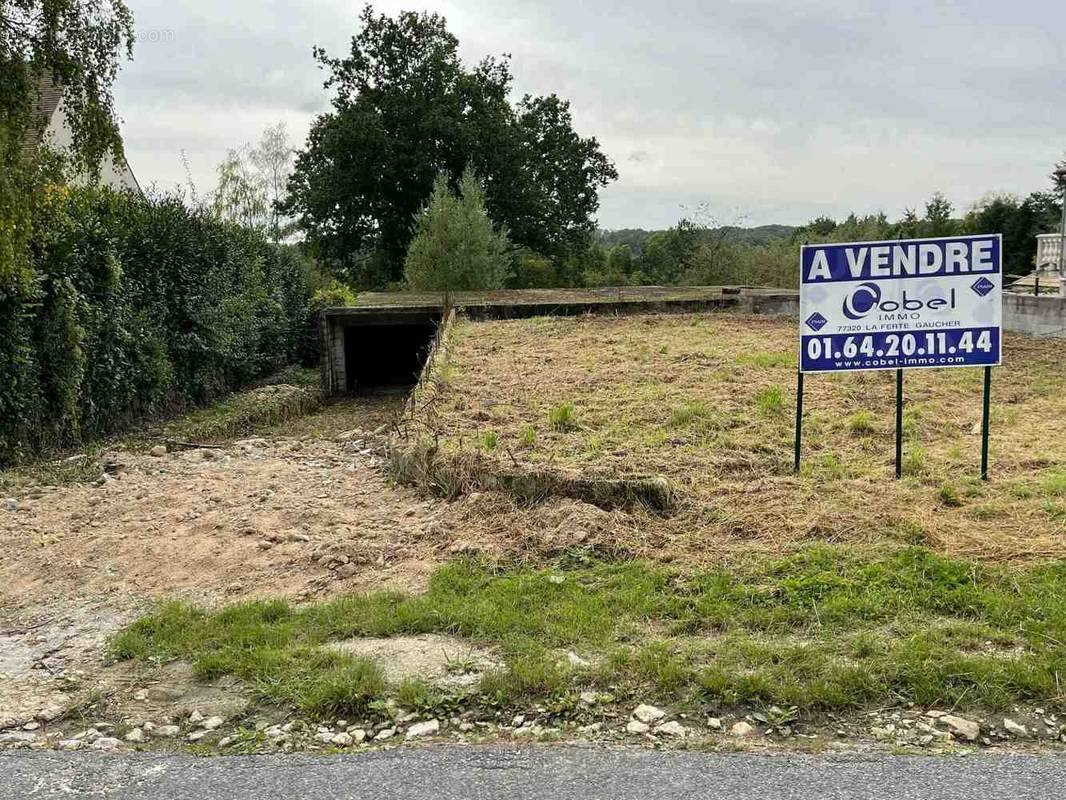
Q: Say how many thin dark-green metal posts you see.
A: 3